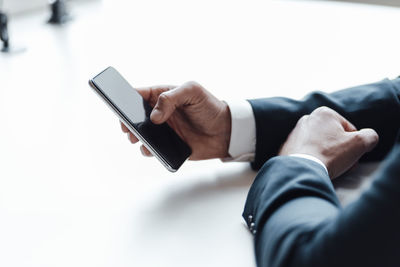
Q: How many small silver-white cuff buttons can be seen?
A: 3